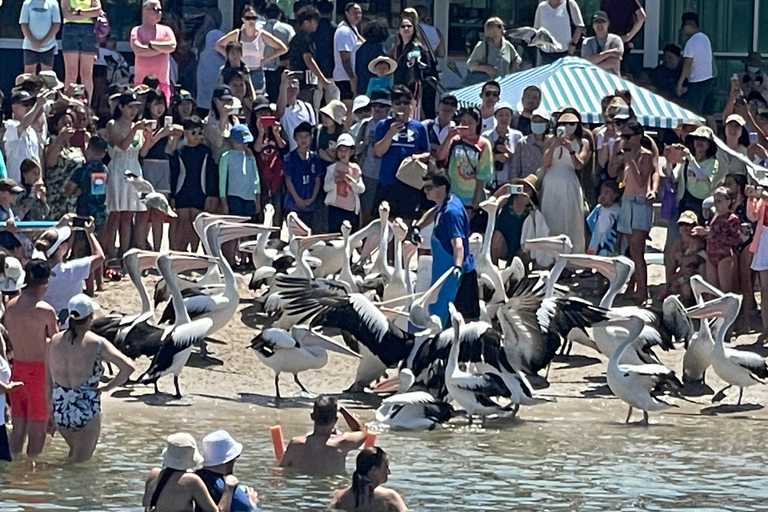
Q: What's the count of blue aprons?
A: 1